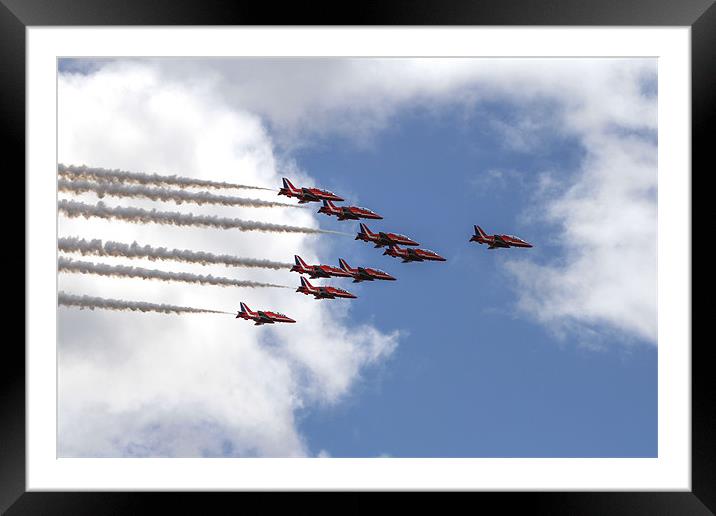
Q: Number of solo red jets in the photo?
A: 1